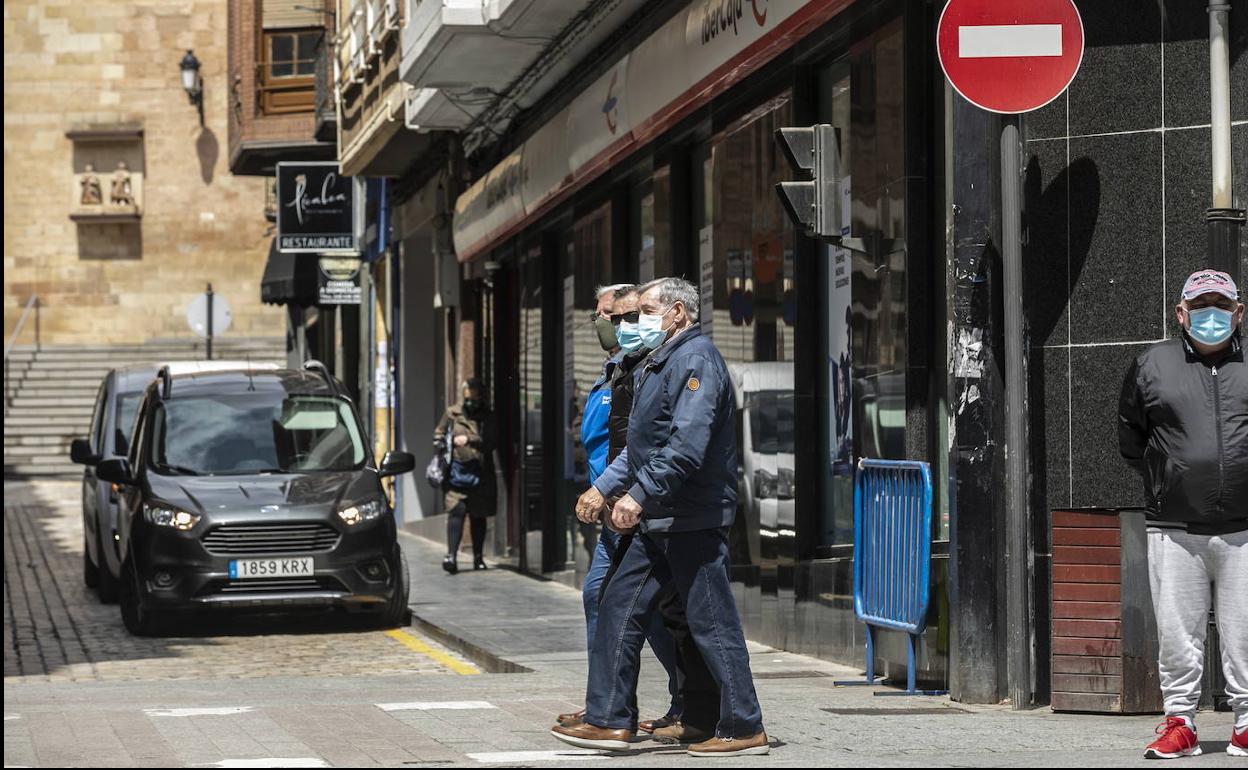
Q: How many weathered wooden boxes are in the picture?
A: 1